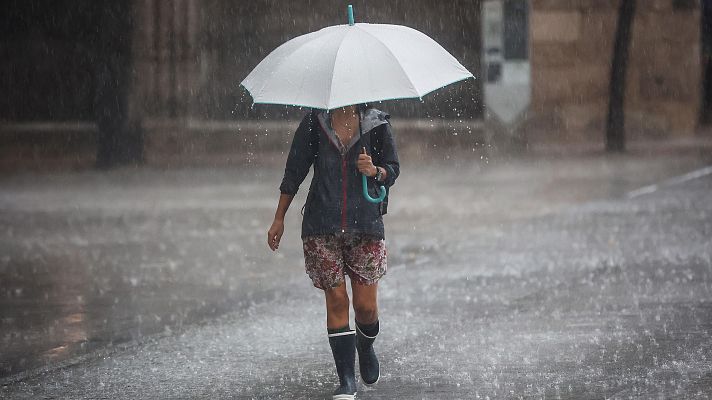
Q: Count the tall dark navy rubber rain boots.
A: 2